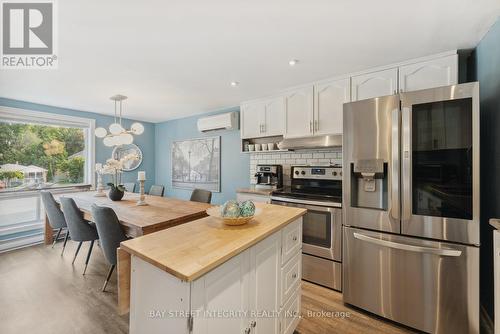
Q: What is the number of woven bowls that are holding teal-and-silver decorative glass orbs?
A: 1